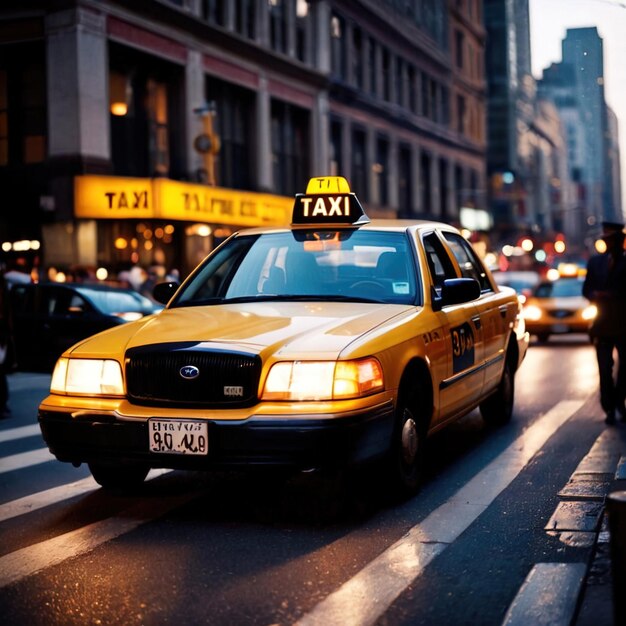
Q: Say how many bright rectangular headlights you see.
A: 2